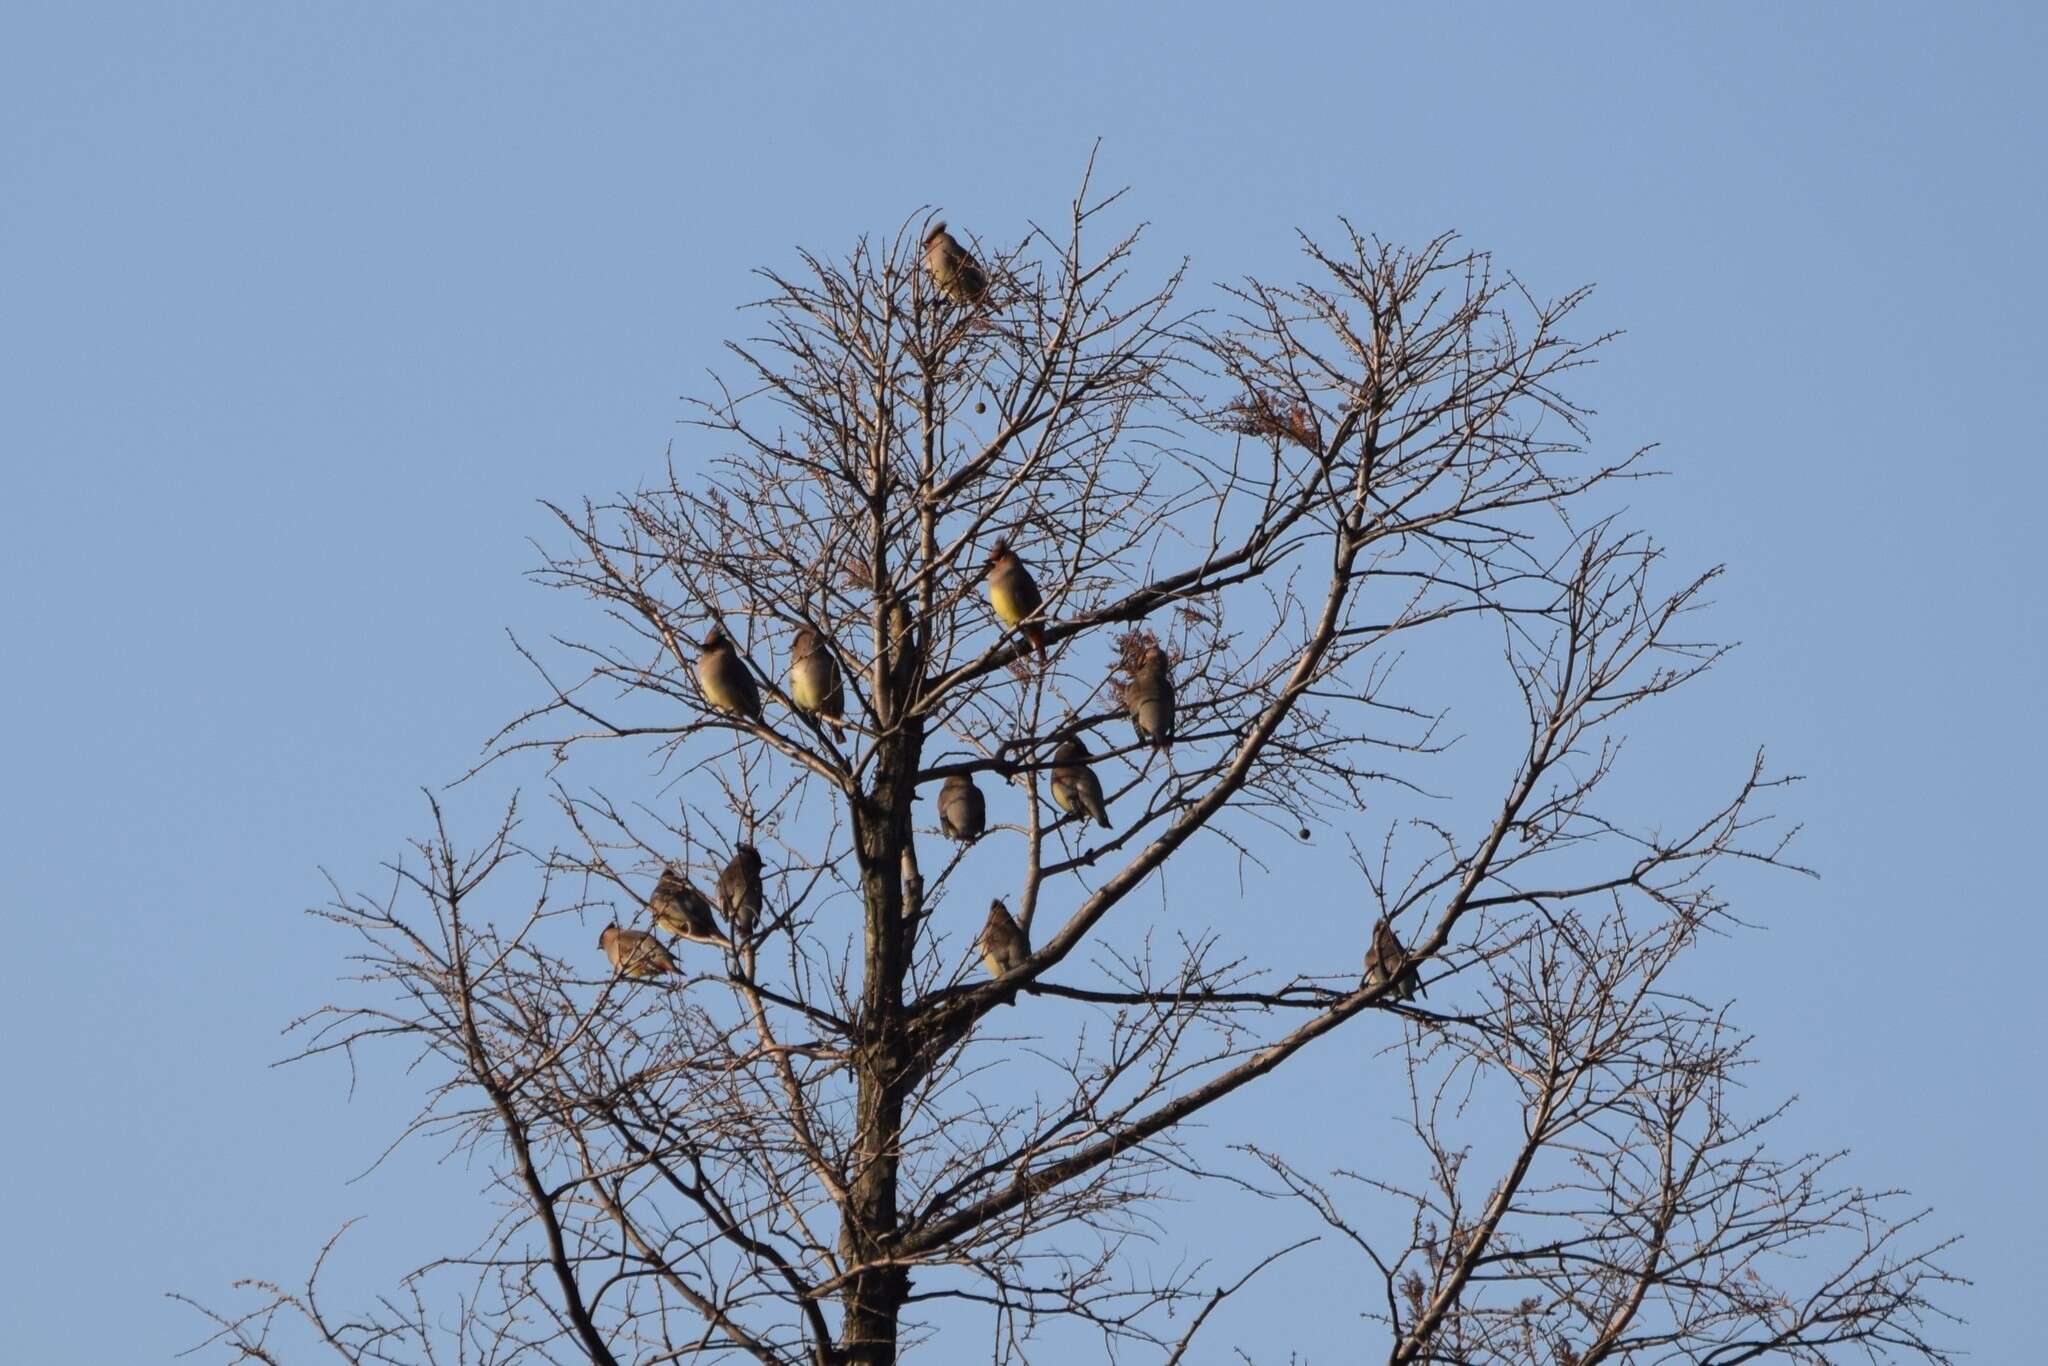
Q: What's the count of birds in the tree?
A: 12